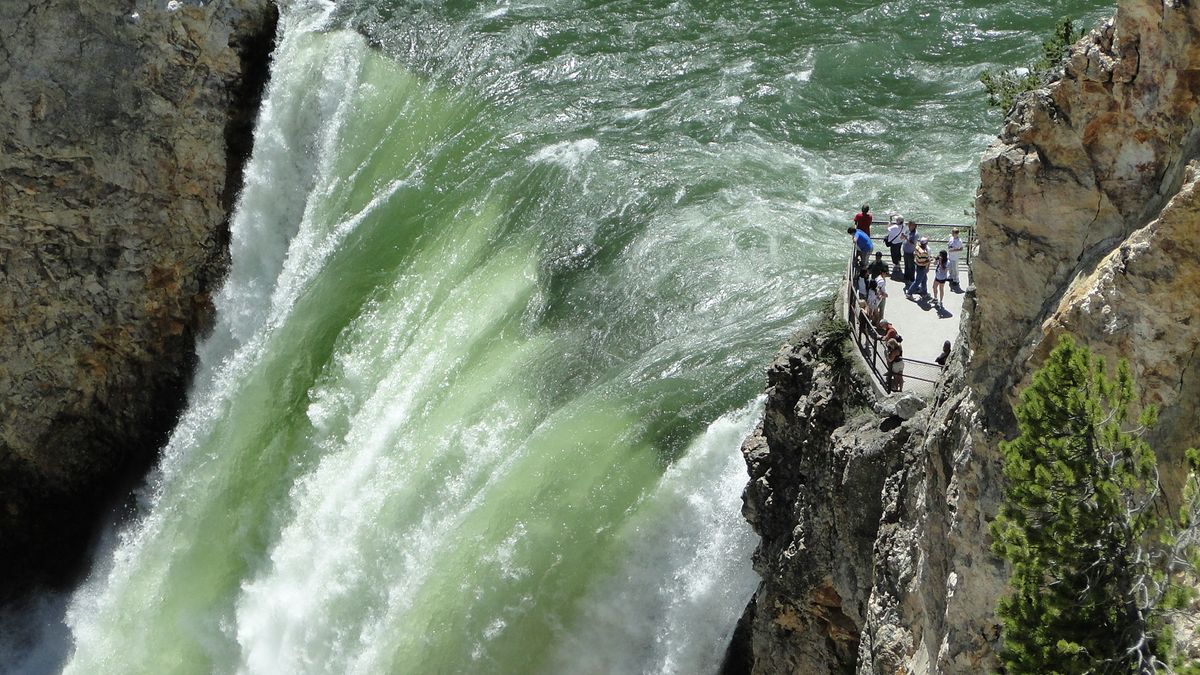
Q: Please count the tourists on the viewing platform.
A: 15